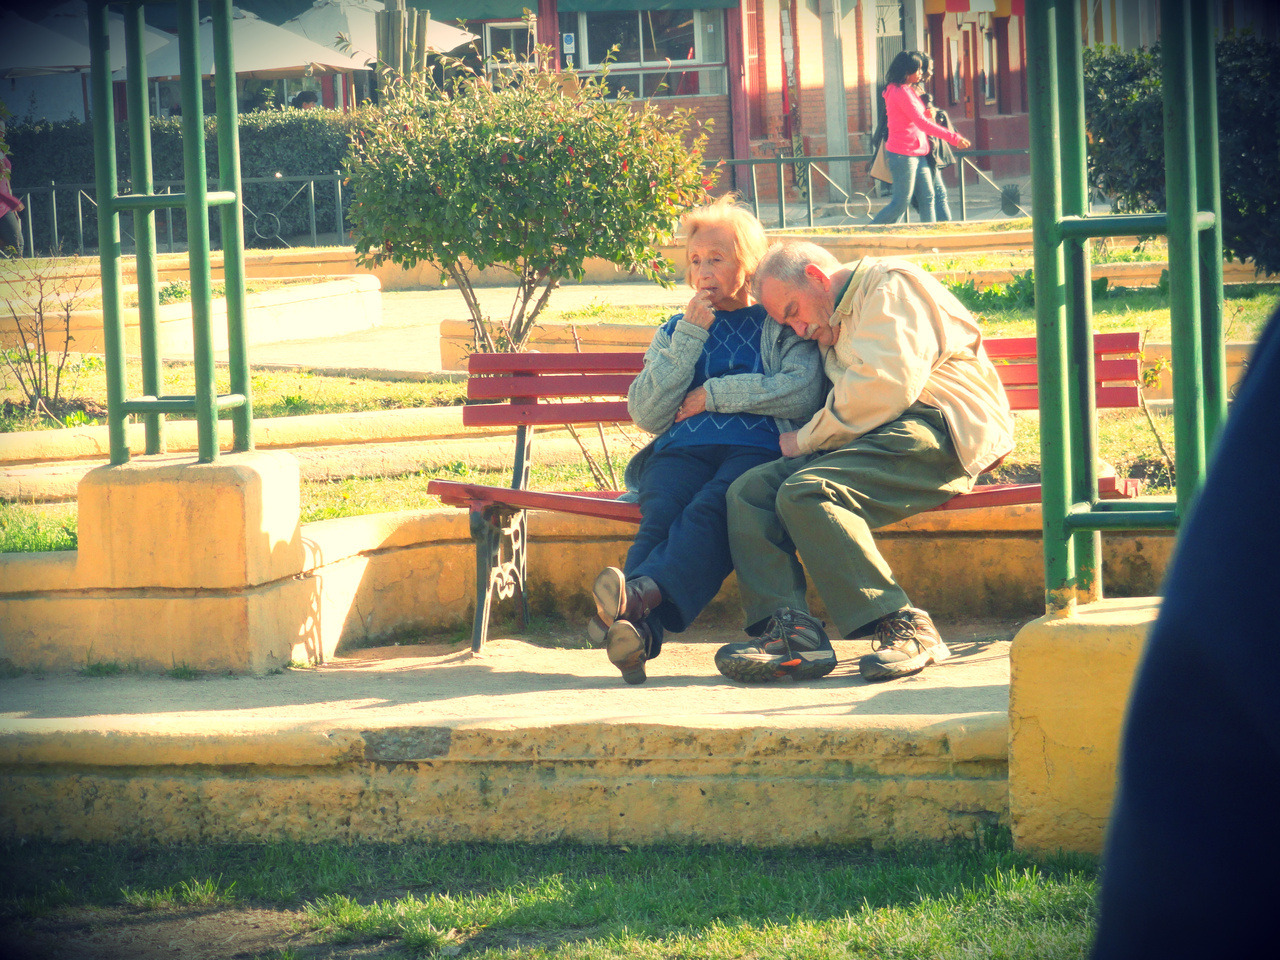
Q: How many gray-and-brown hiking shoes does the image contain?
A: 2